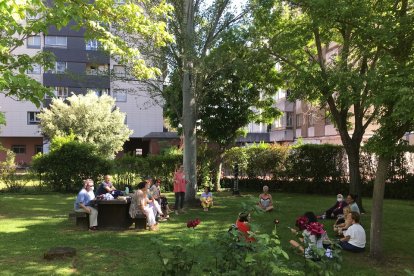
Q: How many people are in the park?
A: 14